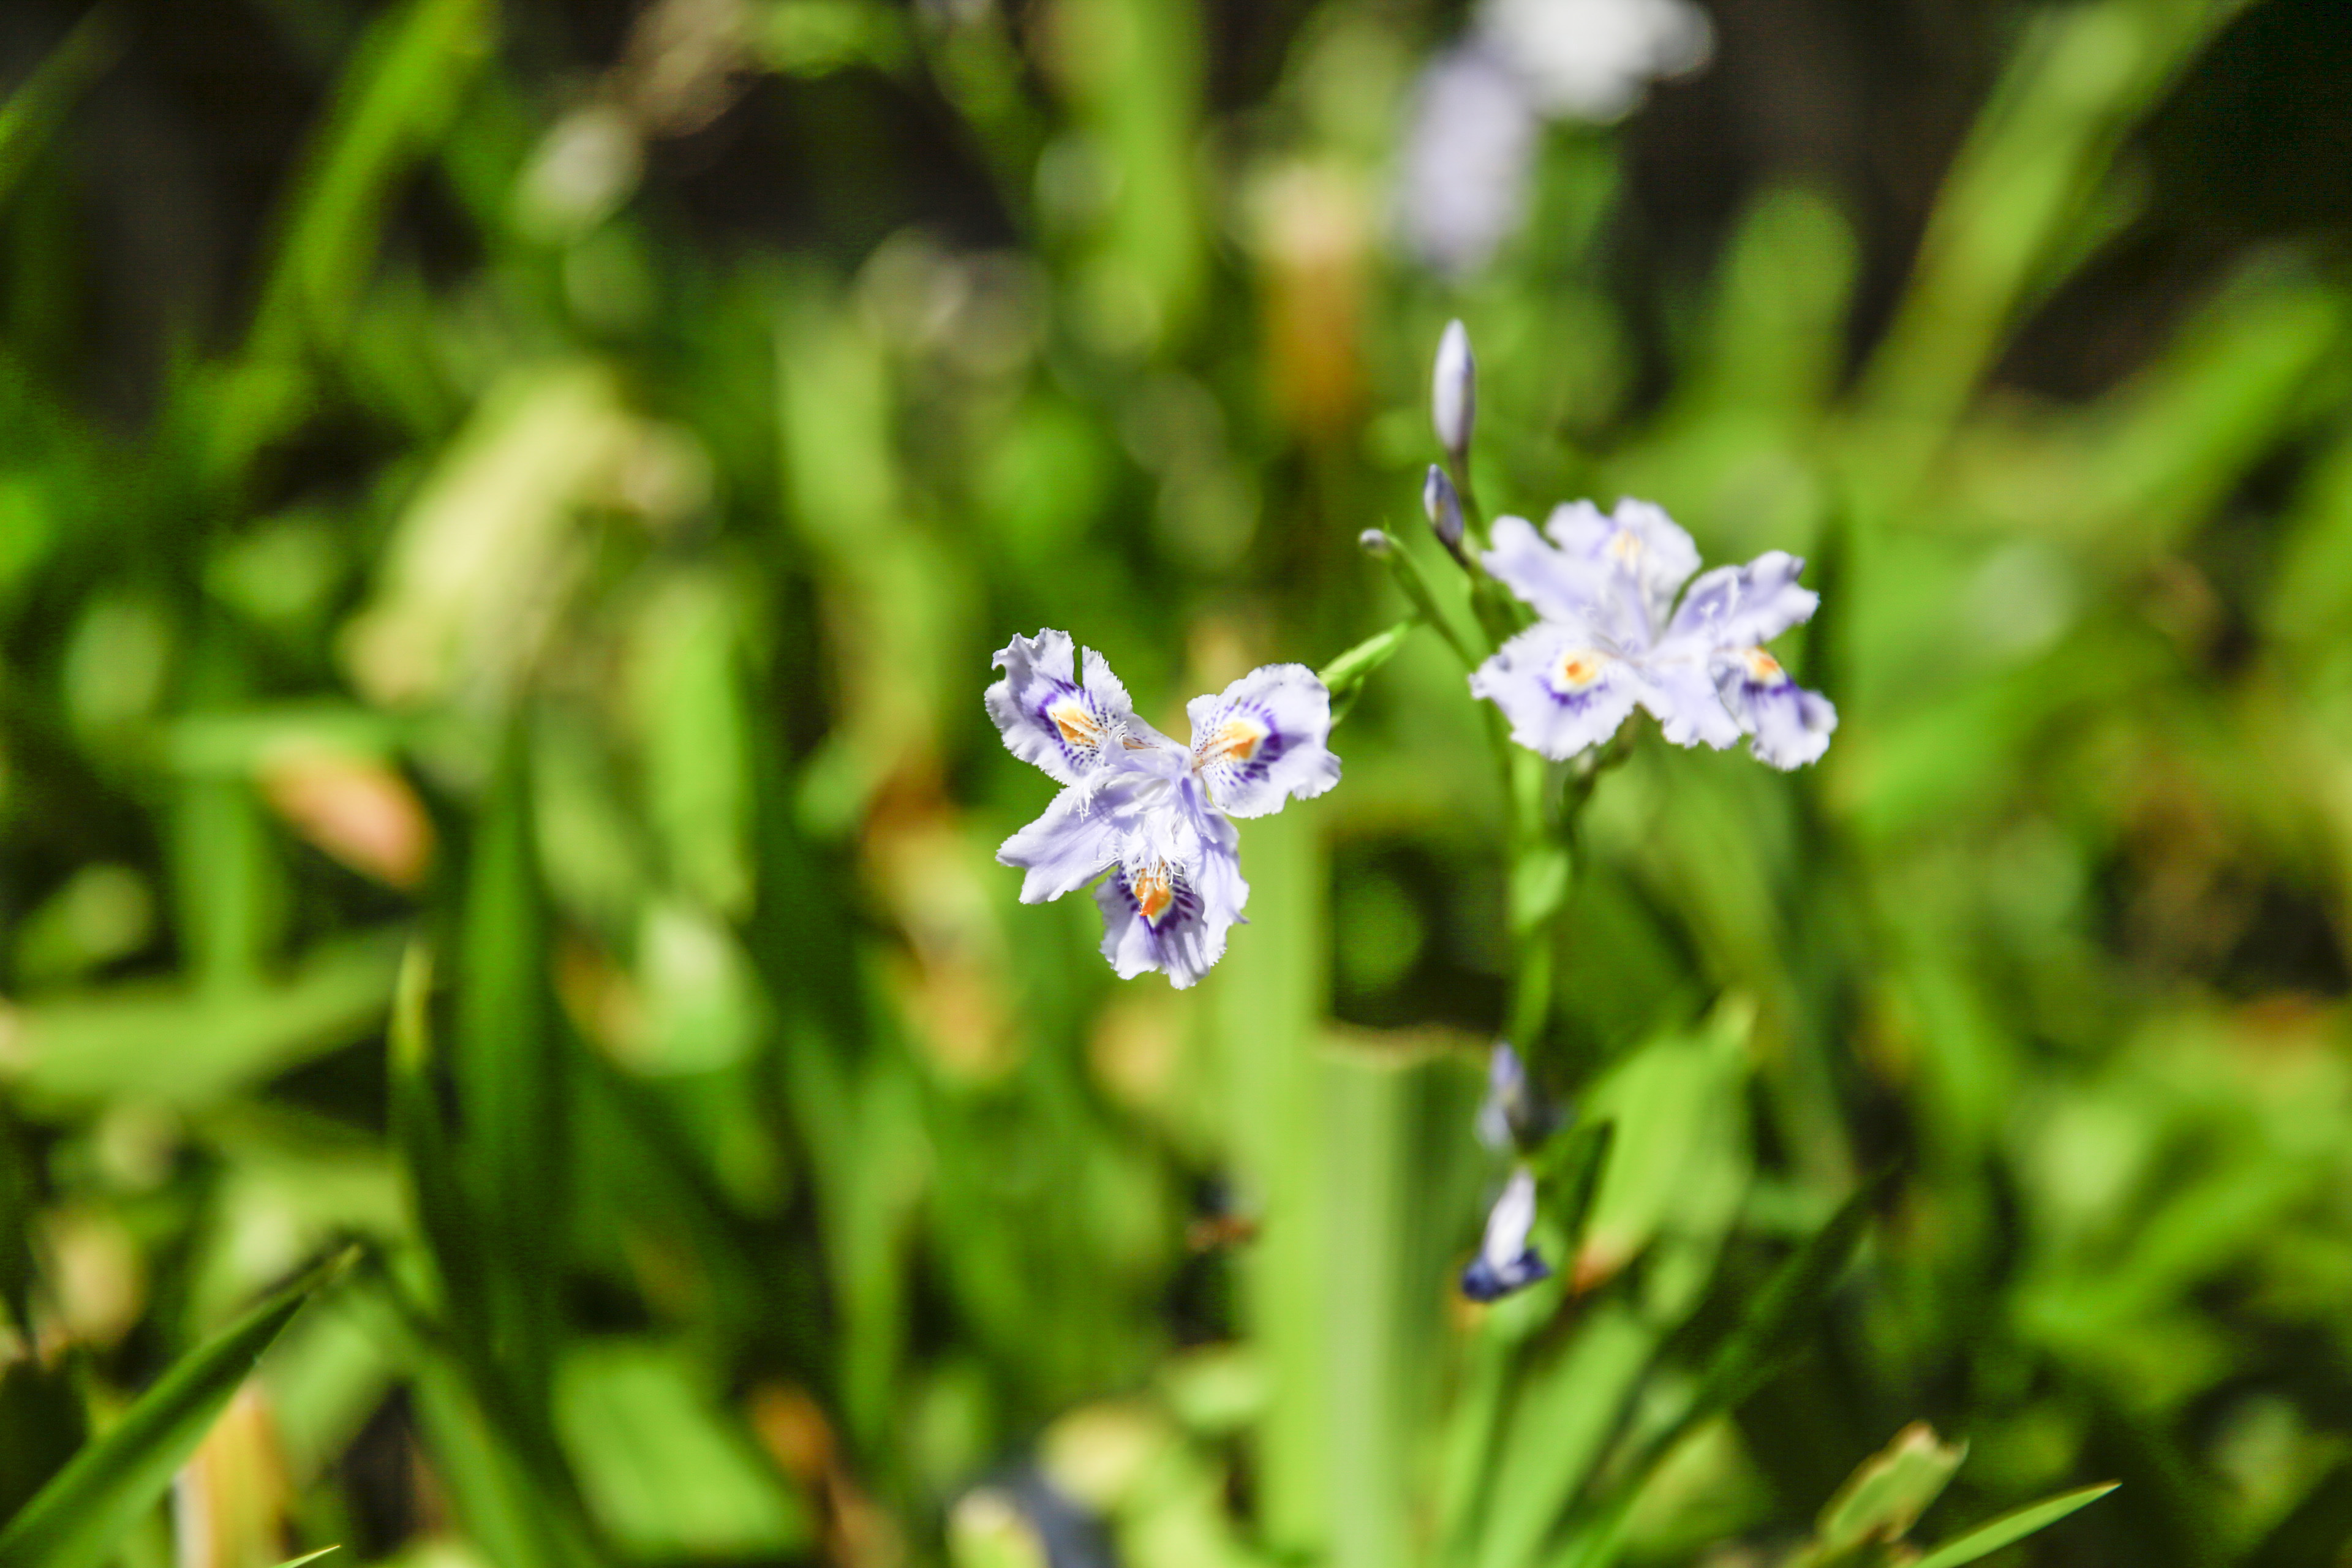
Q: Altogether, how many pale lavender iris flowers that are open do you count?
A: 2